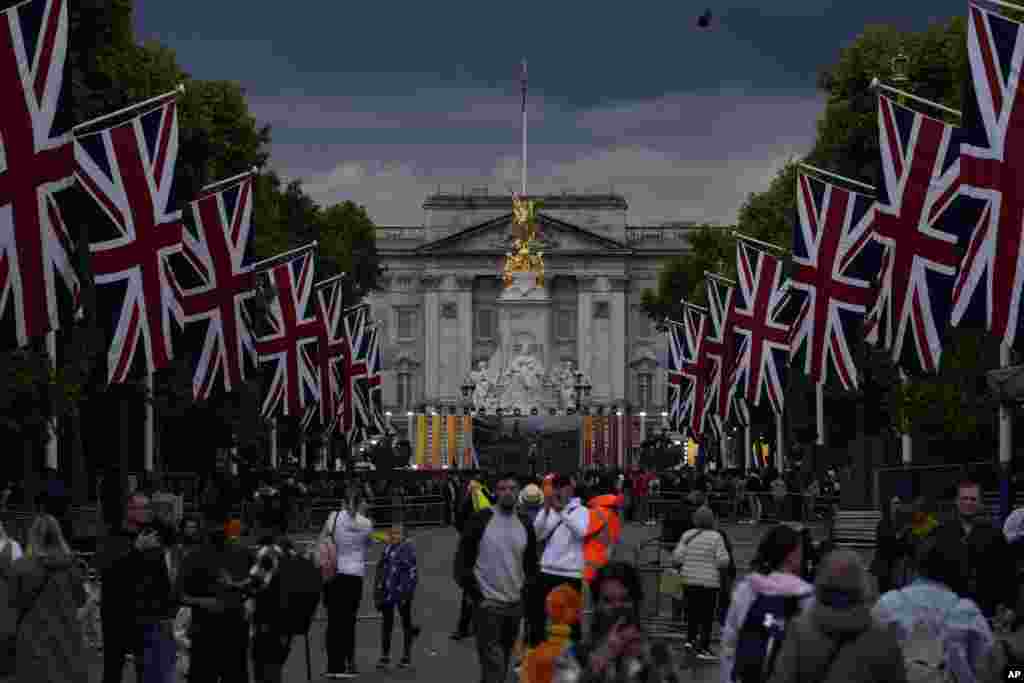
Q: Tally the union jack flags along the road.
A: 14